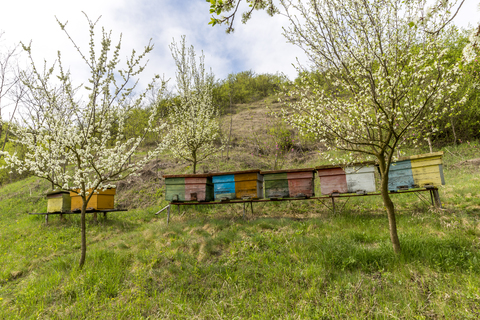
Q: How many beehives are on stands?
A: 7